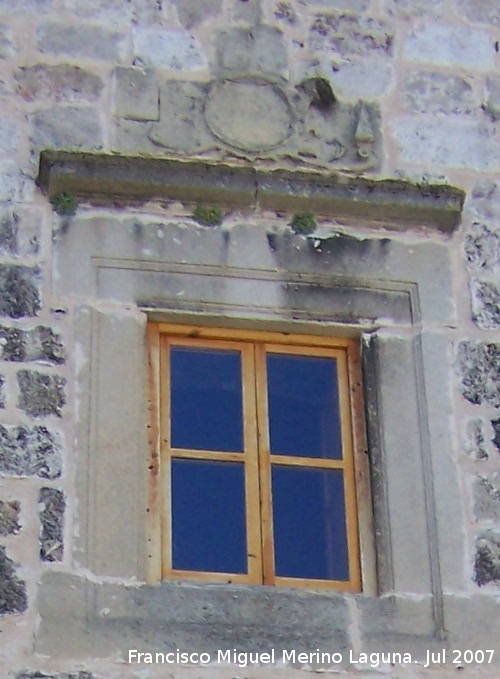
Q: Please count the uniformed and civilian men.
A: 0